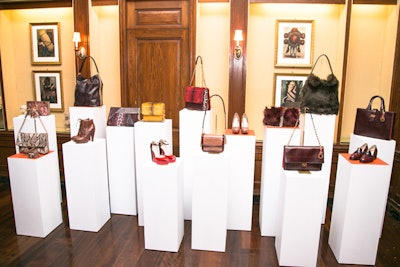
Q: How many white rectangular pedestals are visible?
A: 15